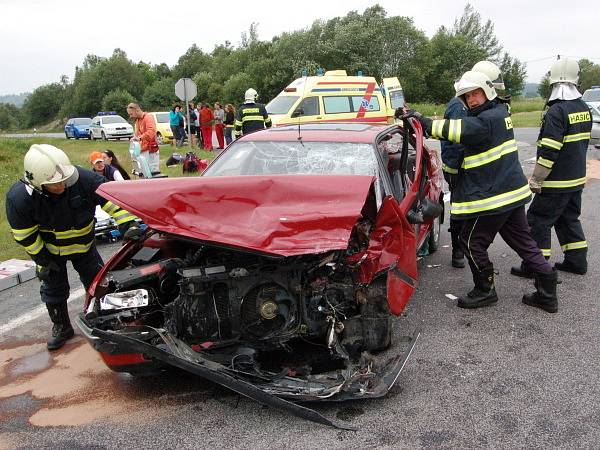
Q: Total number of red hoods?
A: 1